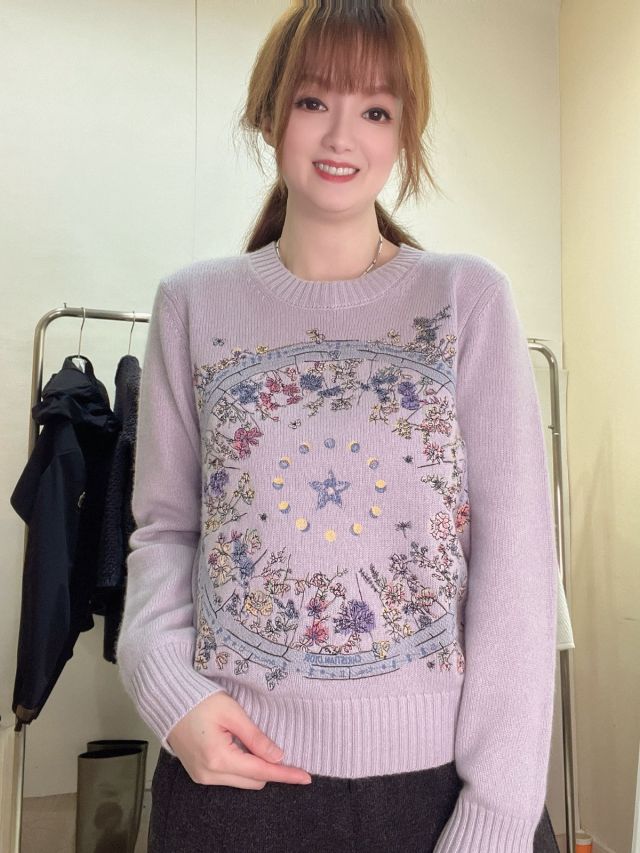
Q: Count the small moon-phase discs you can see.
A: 12